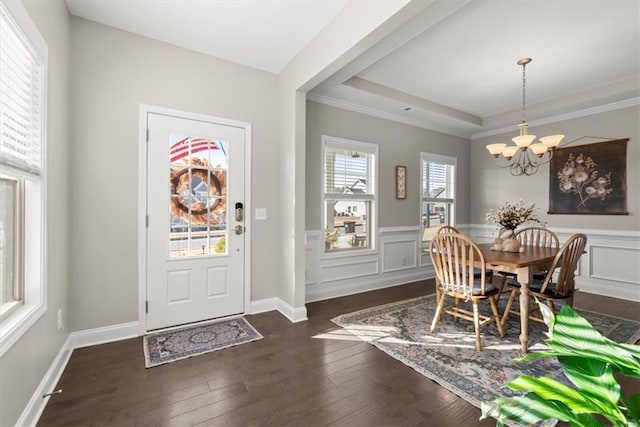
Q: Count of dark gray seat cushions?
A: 4